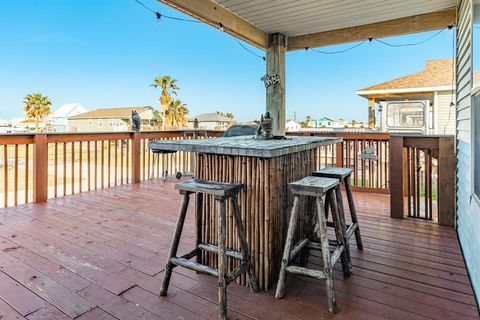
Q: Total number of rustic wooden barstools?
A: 3